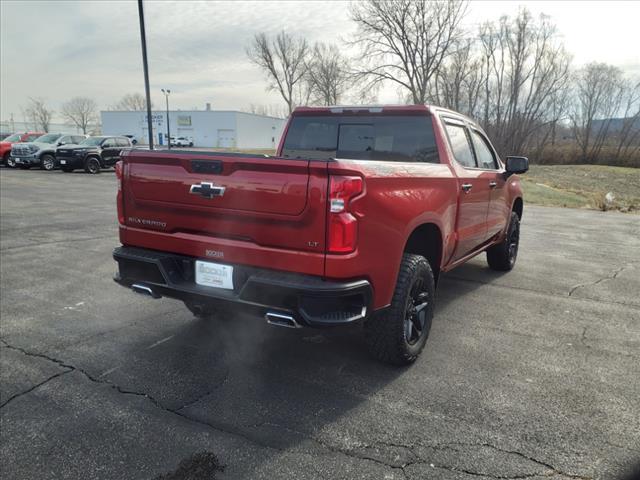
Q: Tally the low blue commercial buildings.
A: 1